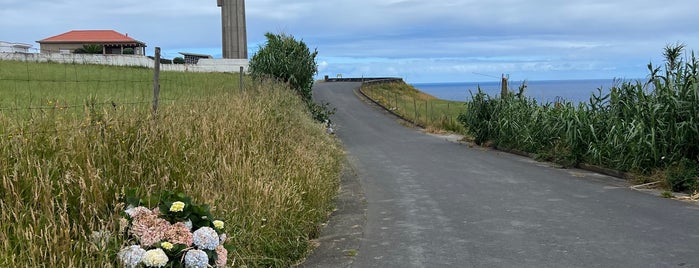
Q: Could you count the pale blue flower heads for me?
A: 3